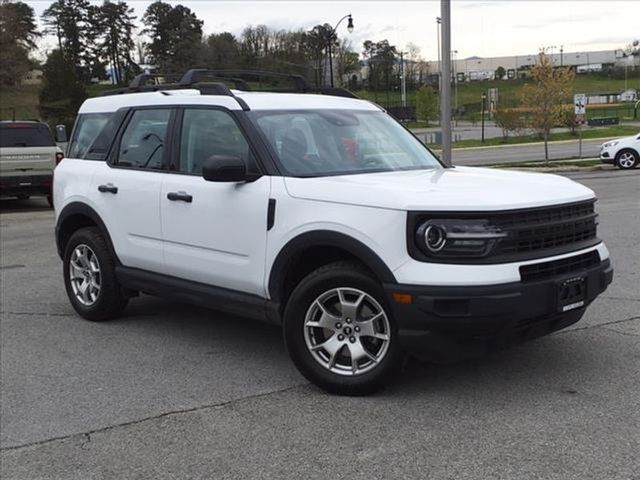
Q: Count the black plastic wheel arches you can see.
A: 2